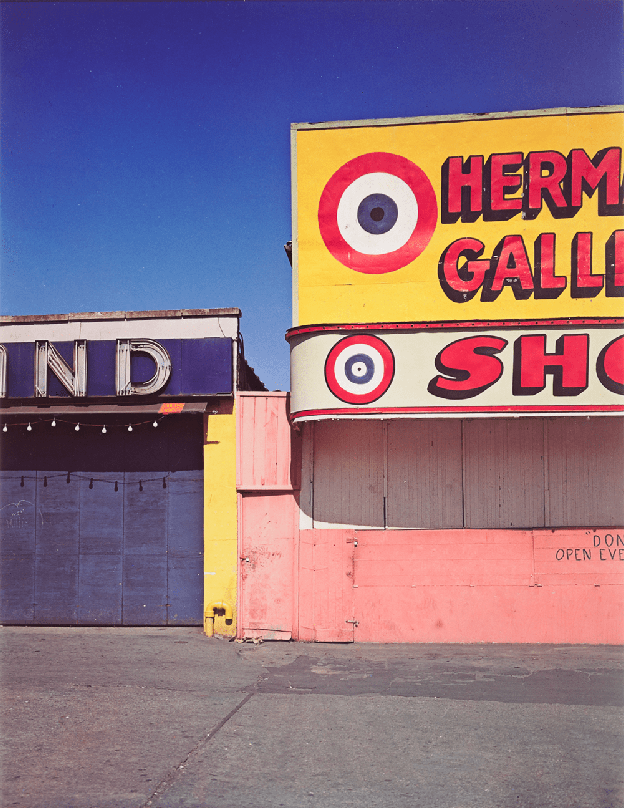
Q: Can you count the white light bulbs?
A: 7